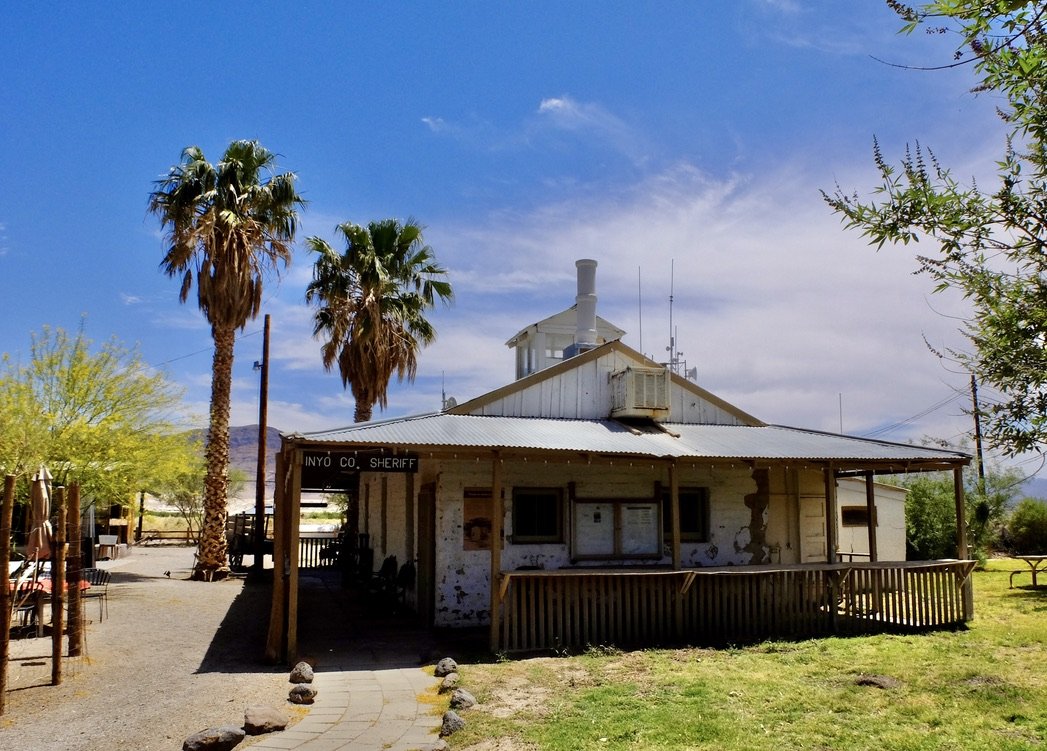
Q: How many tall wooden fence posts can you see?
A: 3